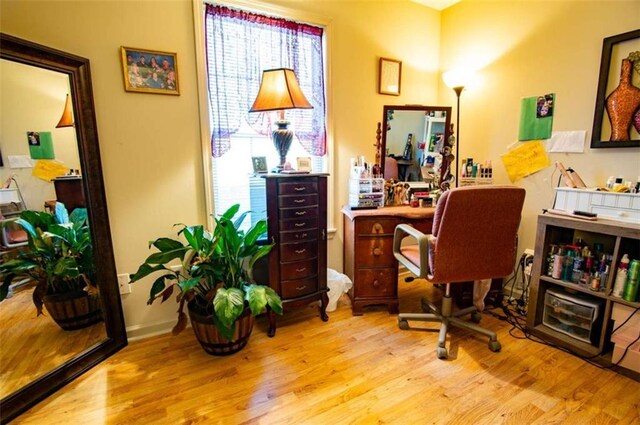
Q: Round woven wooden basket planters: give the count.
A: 1